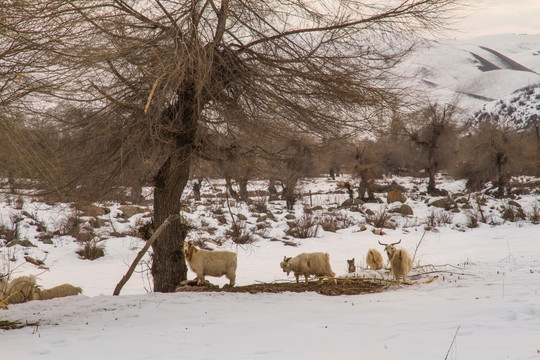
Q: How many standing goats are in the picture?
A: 4